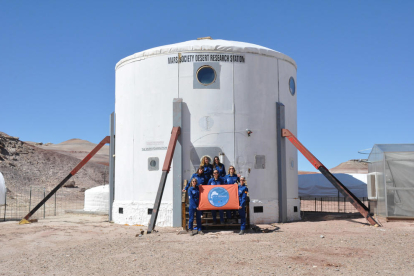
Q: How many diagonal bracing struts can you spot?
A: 3